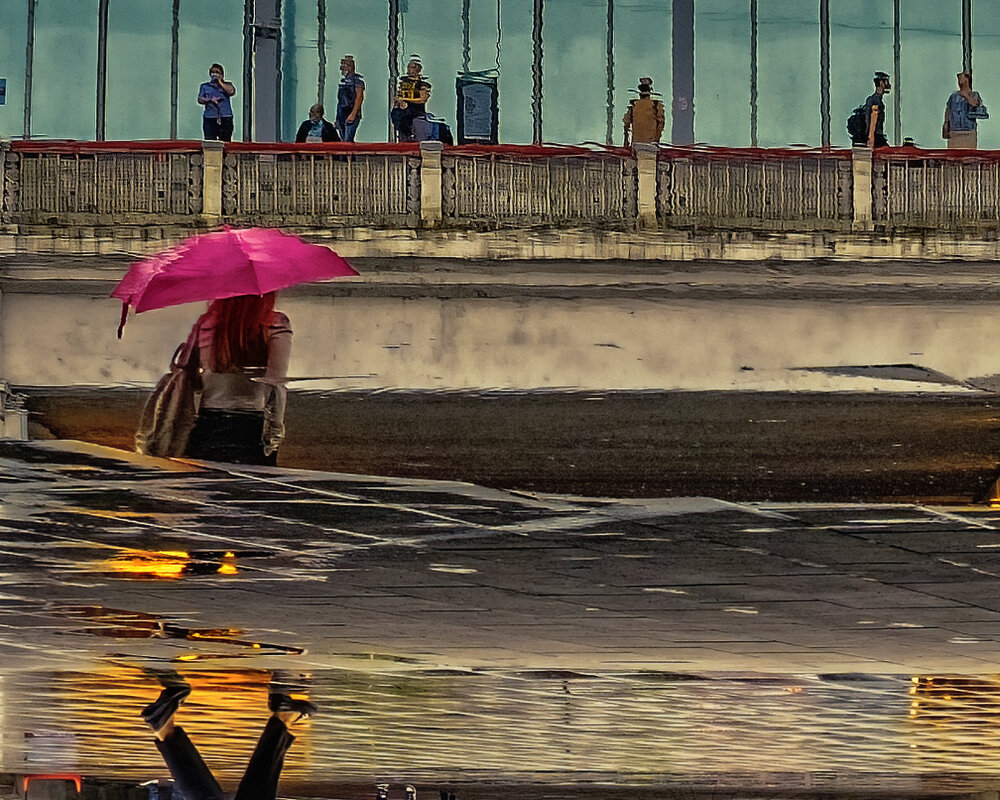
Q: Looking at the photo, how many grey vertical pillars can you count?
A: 2